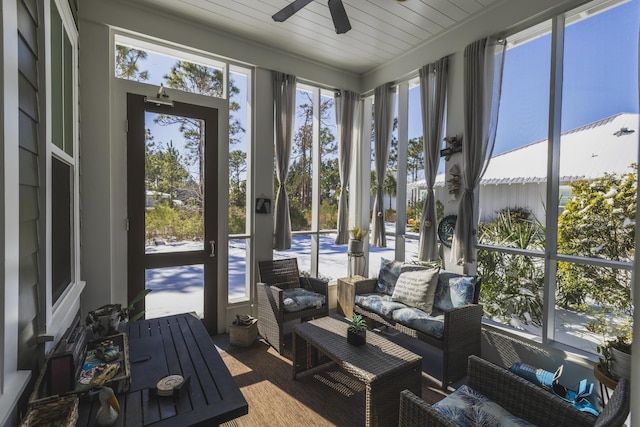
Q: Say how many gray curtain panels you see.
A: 5